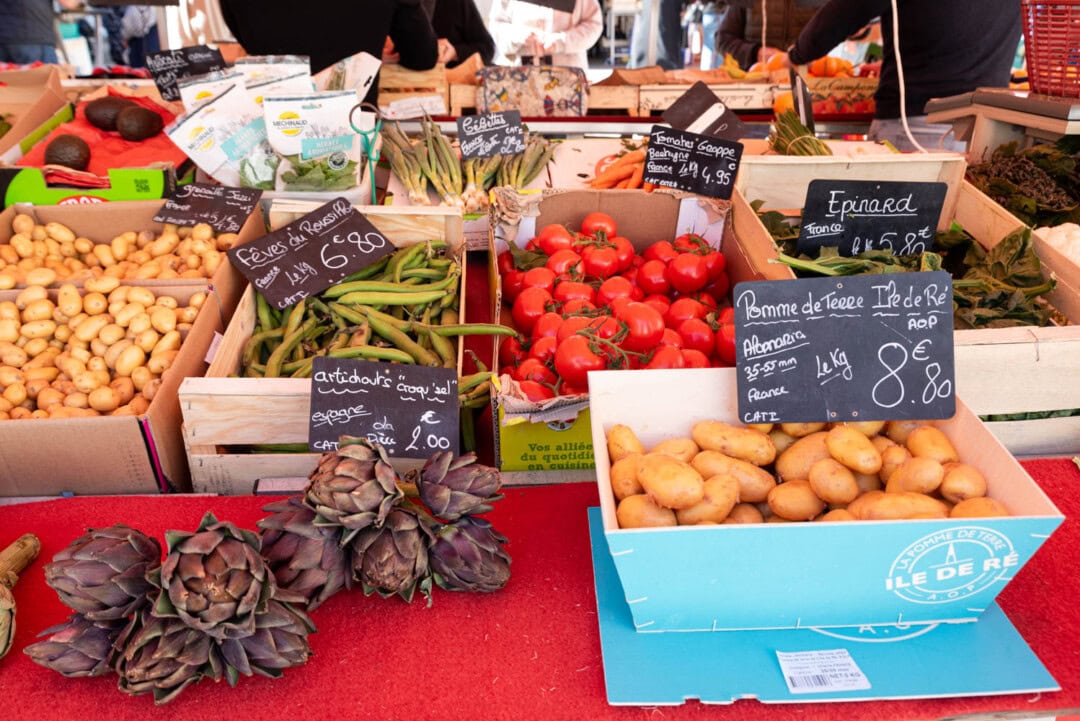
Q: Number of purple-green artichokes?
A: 10